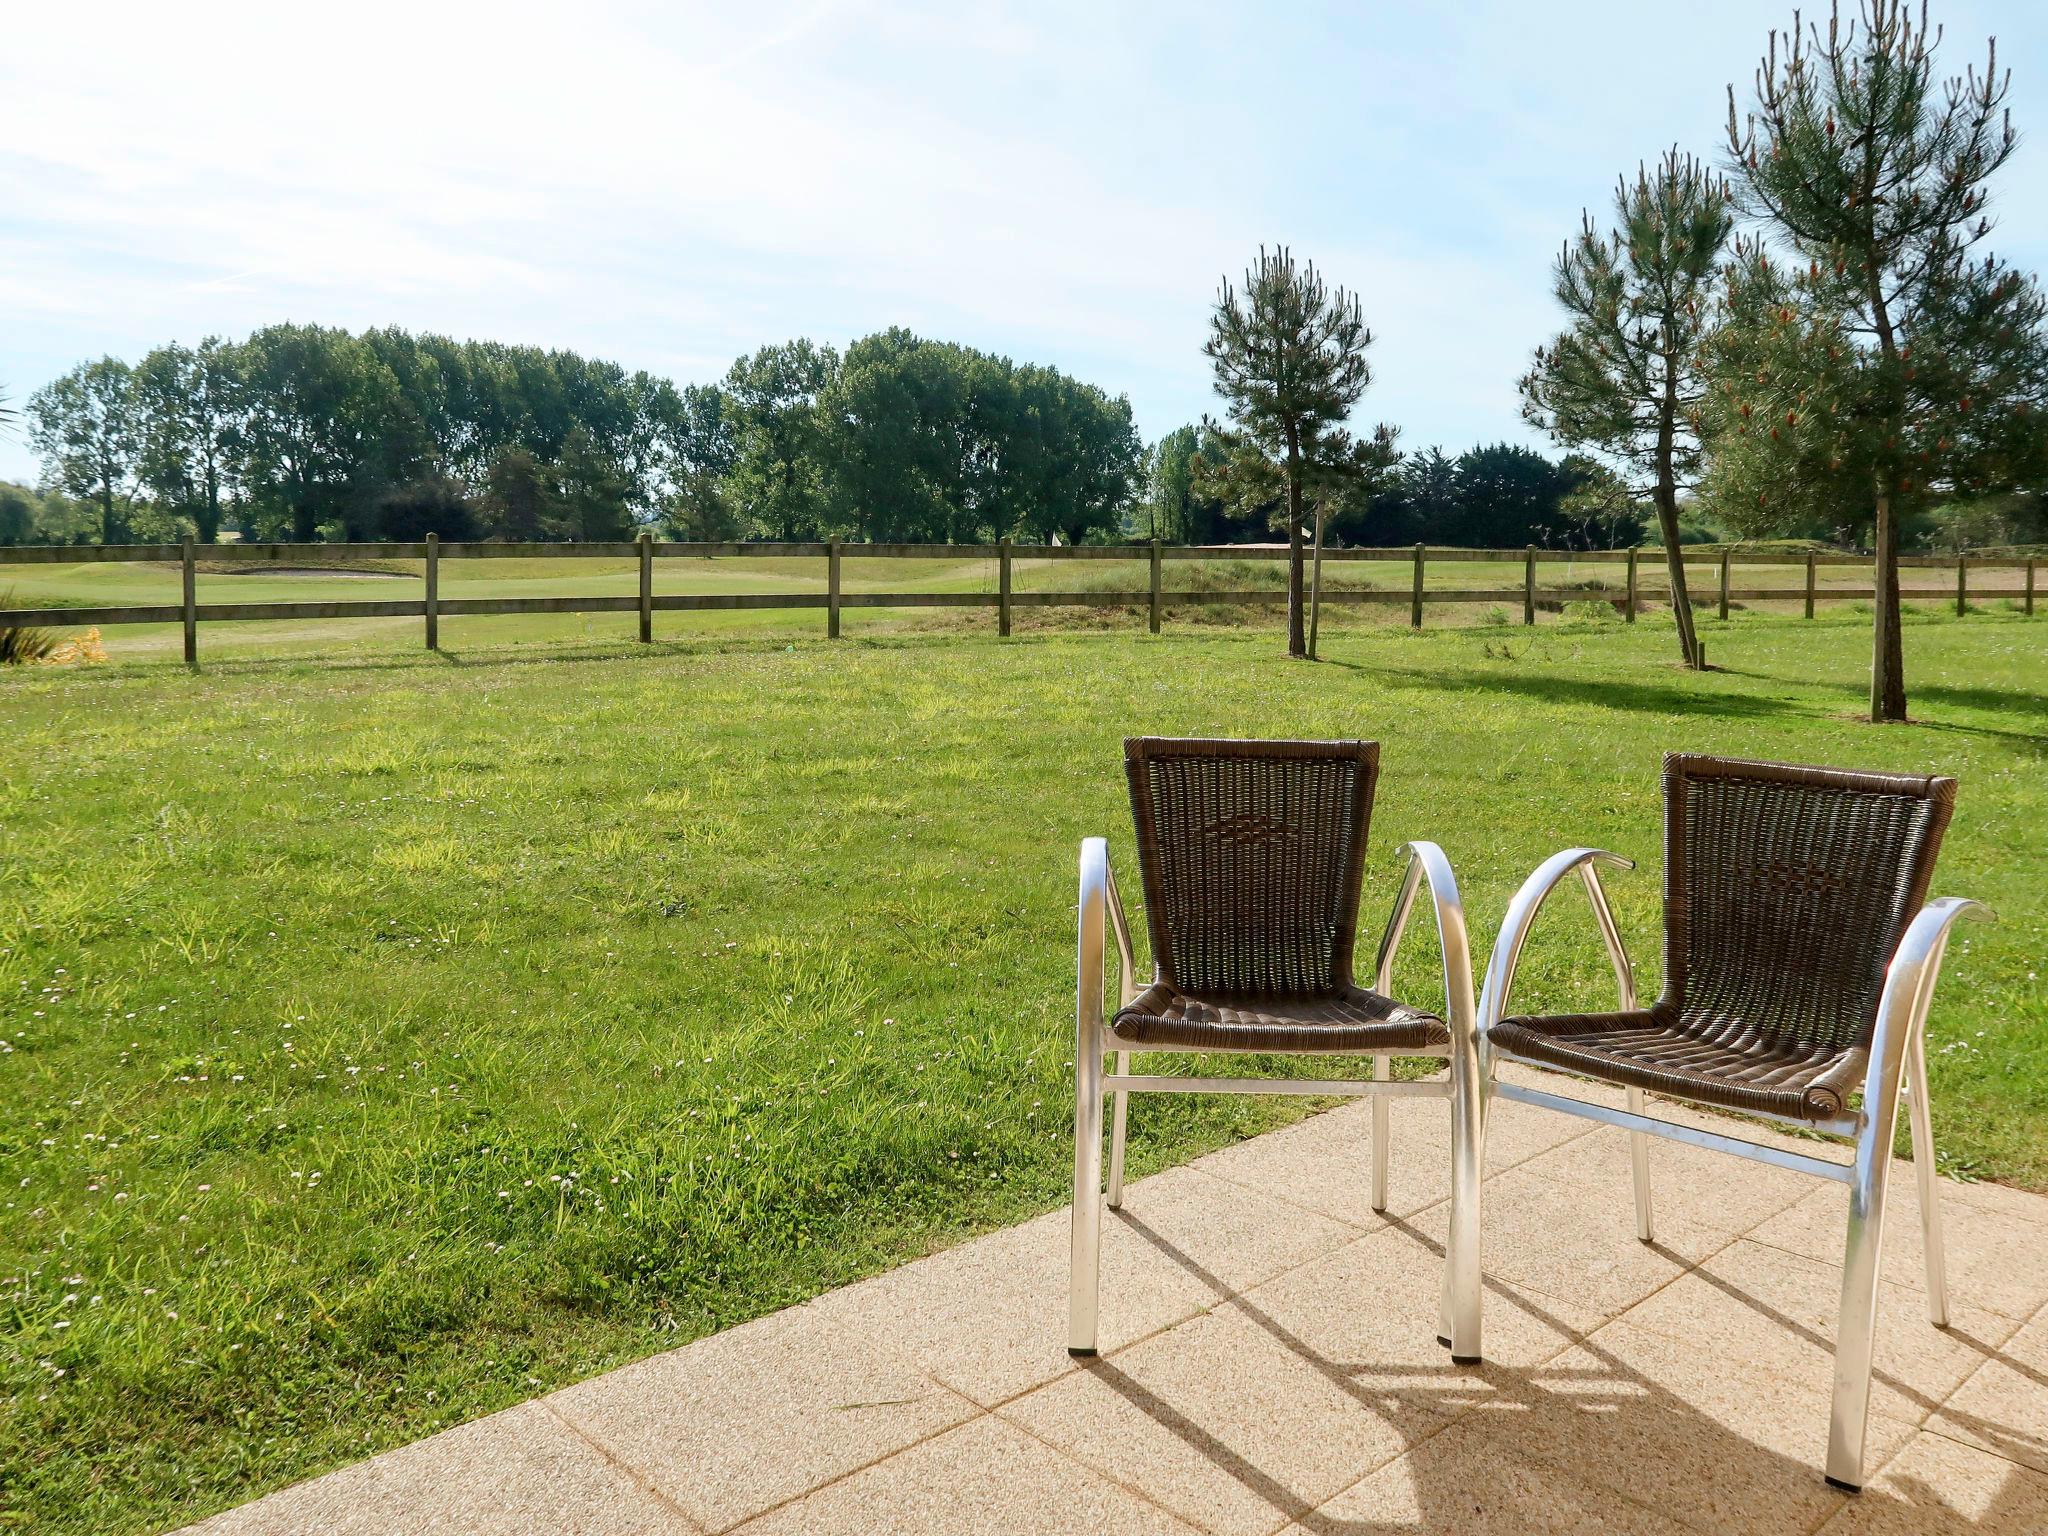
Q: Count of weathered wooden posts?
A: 13